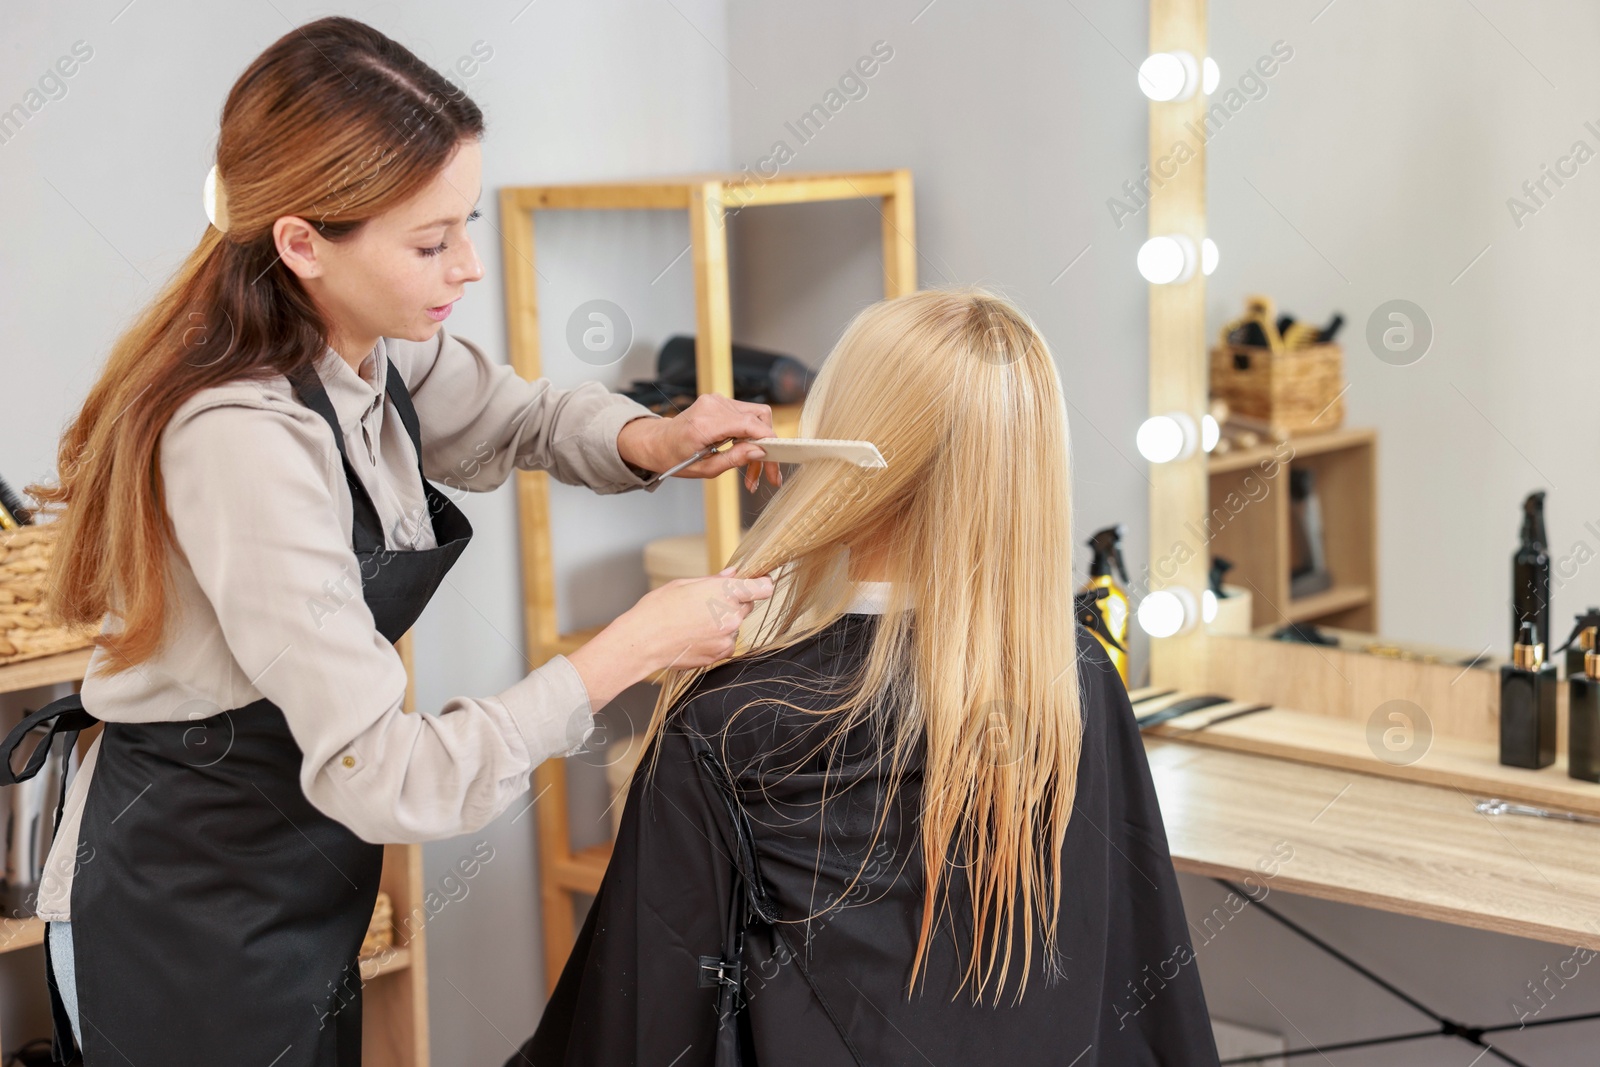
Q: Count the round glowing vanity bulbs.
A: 4